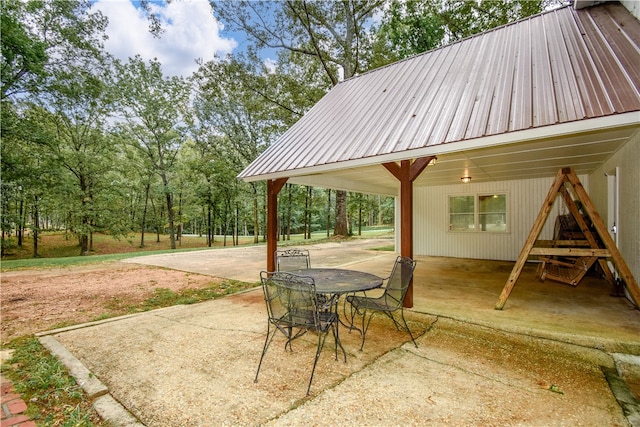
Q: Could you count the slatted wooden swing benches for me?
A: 1